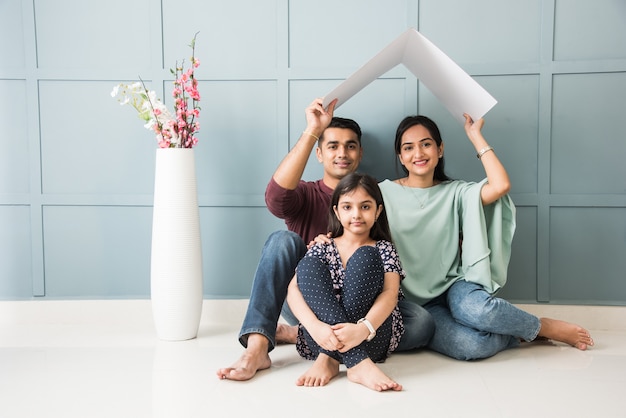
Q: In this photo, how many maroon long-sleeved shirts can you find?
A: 1